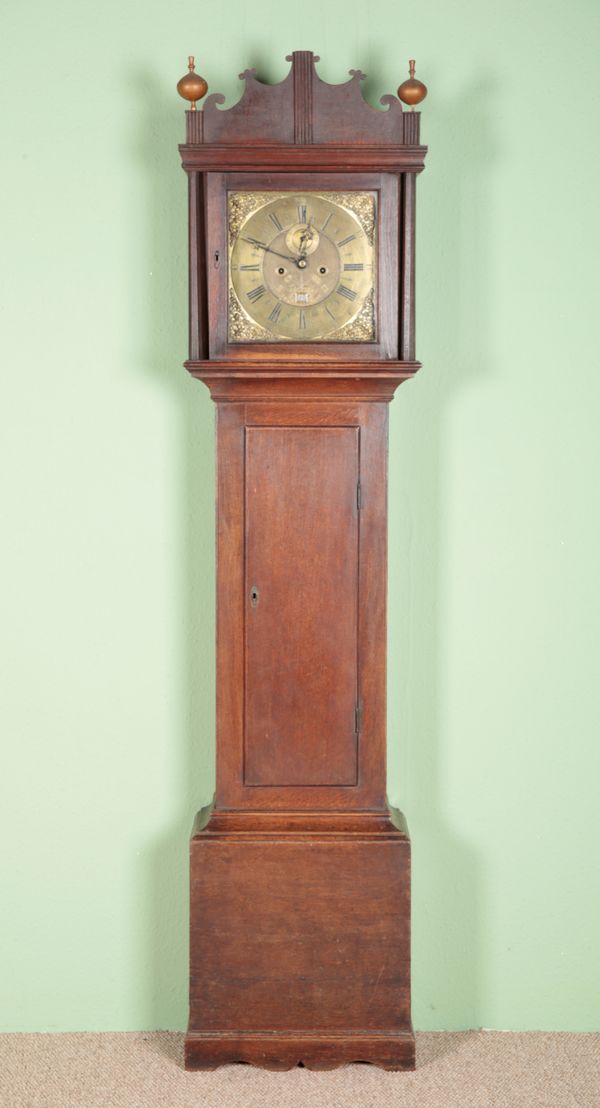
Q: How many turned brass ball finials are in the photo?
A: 2